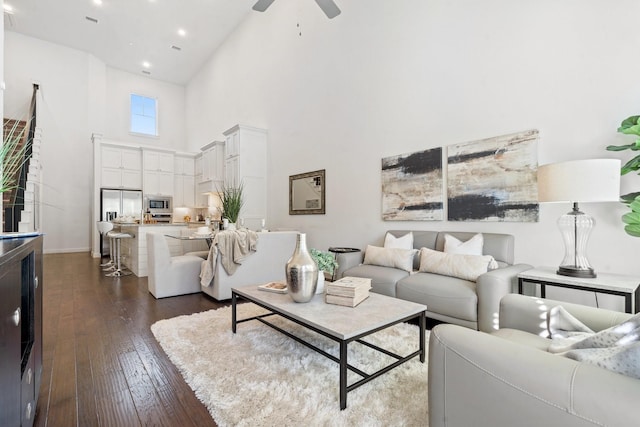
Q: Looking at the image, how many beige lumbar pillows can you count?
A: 2